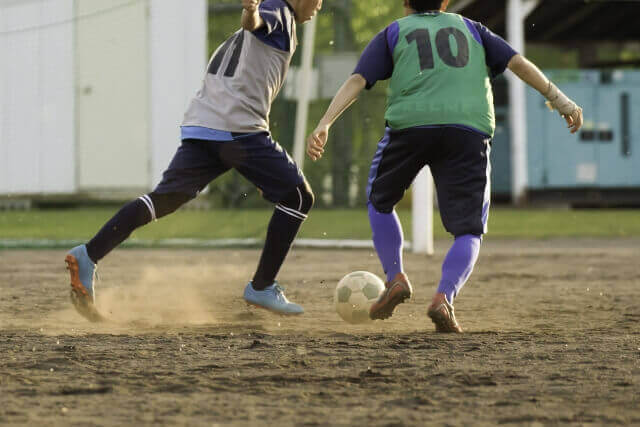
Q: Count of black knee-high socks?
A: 2